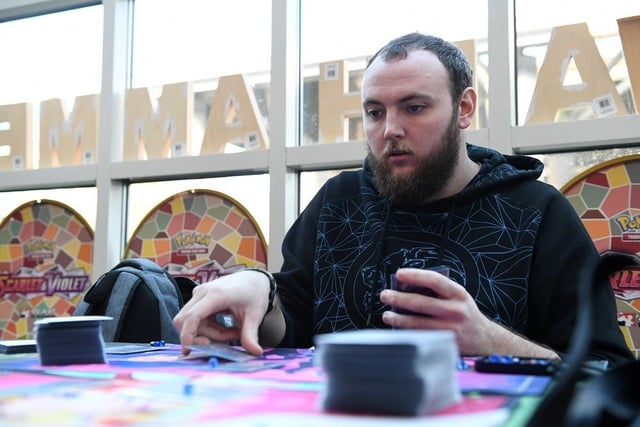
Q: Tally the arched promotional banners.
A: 3